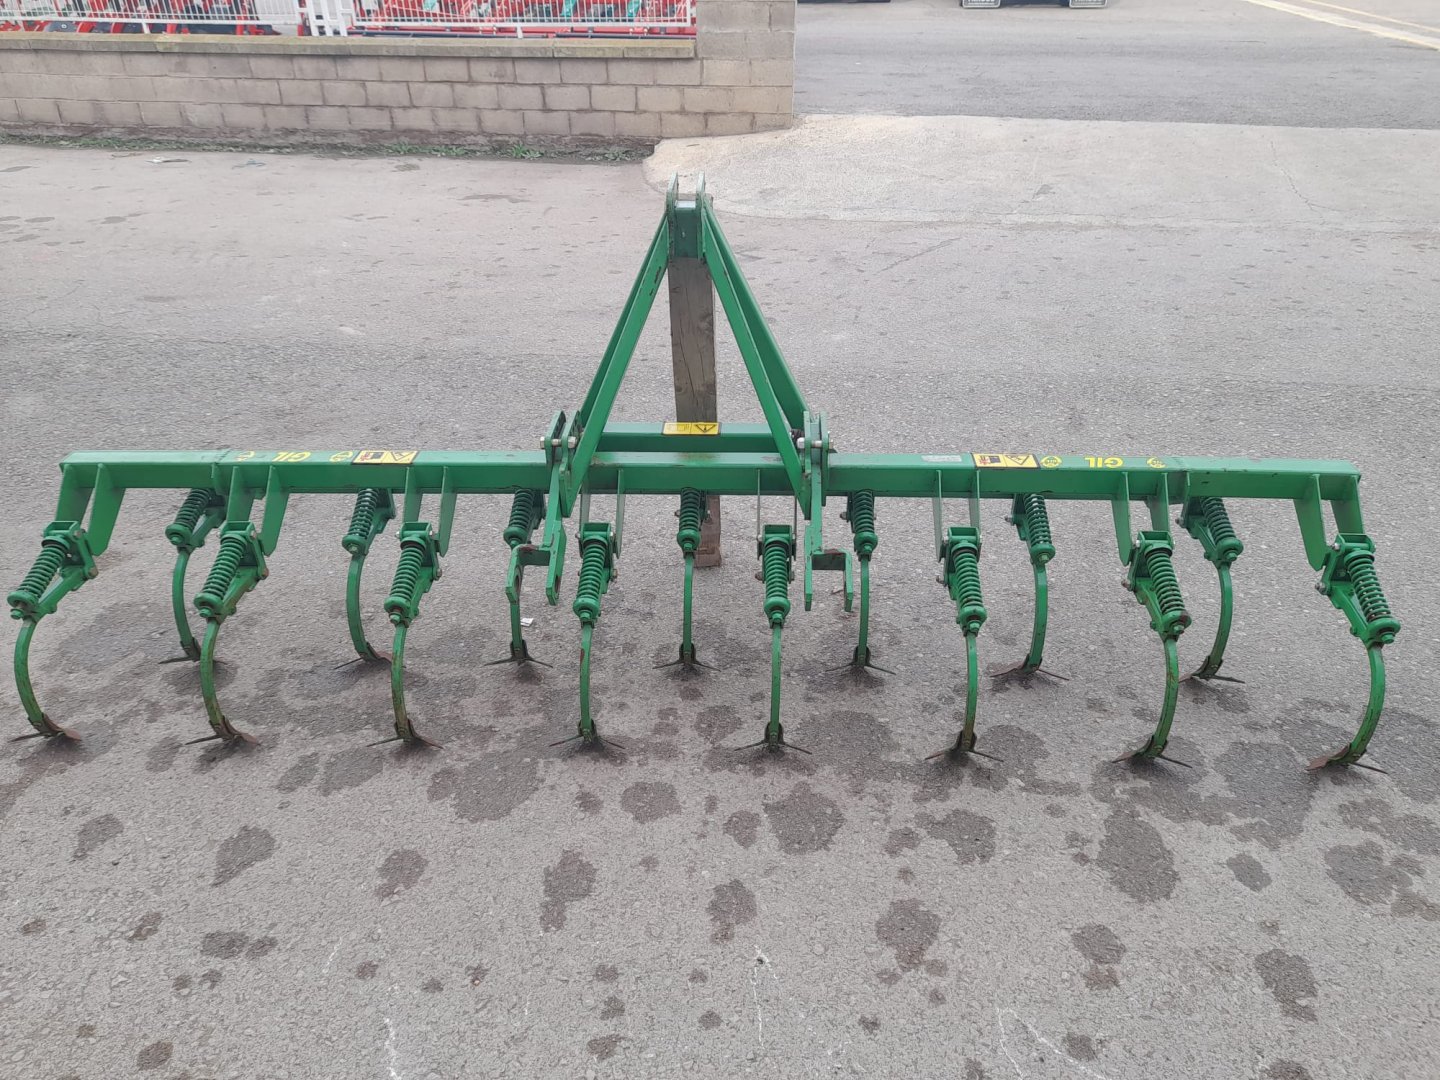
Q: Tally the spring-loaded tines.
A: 15